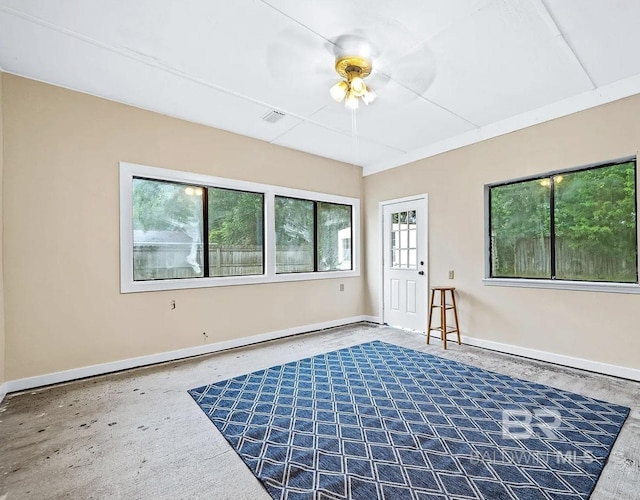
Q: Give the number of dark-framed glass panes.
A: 6